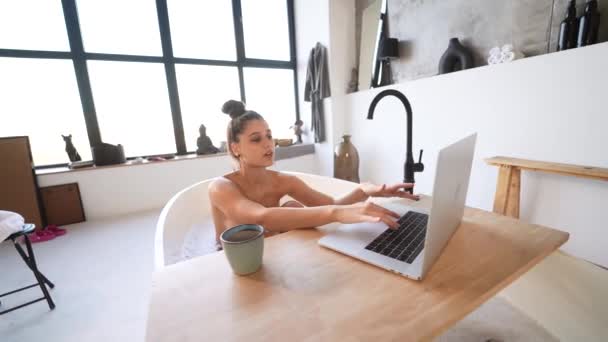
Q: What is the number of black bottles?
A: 2